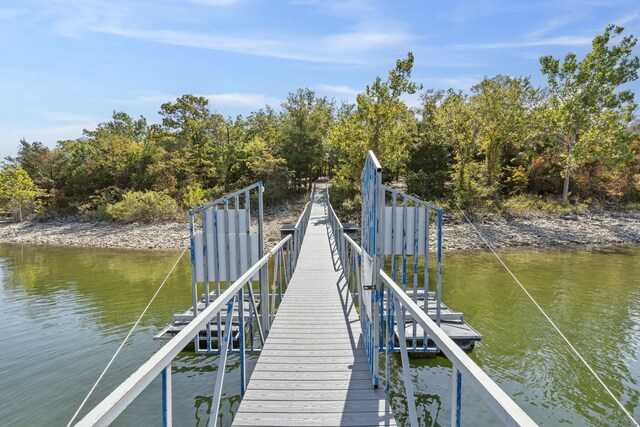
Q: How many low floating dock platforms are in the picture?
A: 2